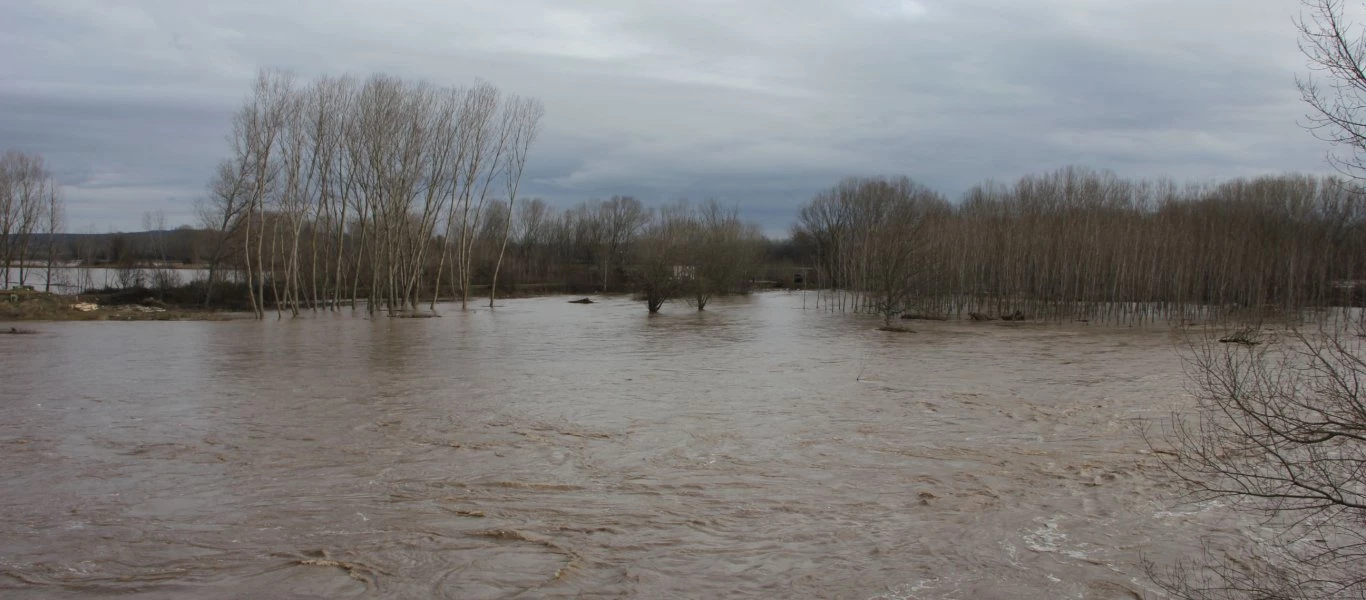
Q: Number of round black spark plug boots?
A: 0